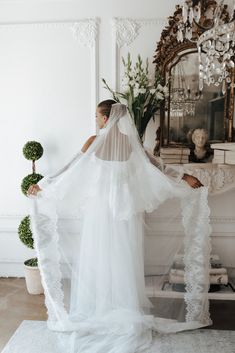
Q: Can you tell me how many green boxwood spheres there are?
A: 3